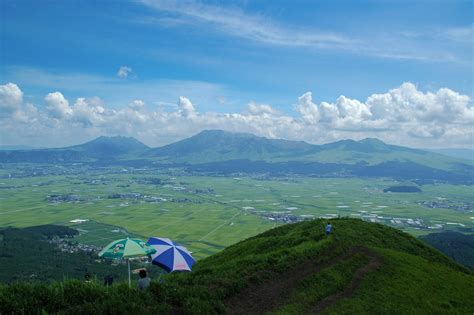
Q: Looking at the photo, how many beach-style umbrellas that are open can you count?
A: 2